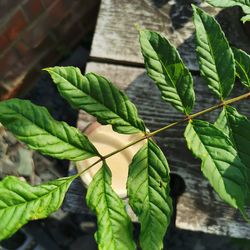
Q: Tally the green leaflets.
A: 11